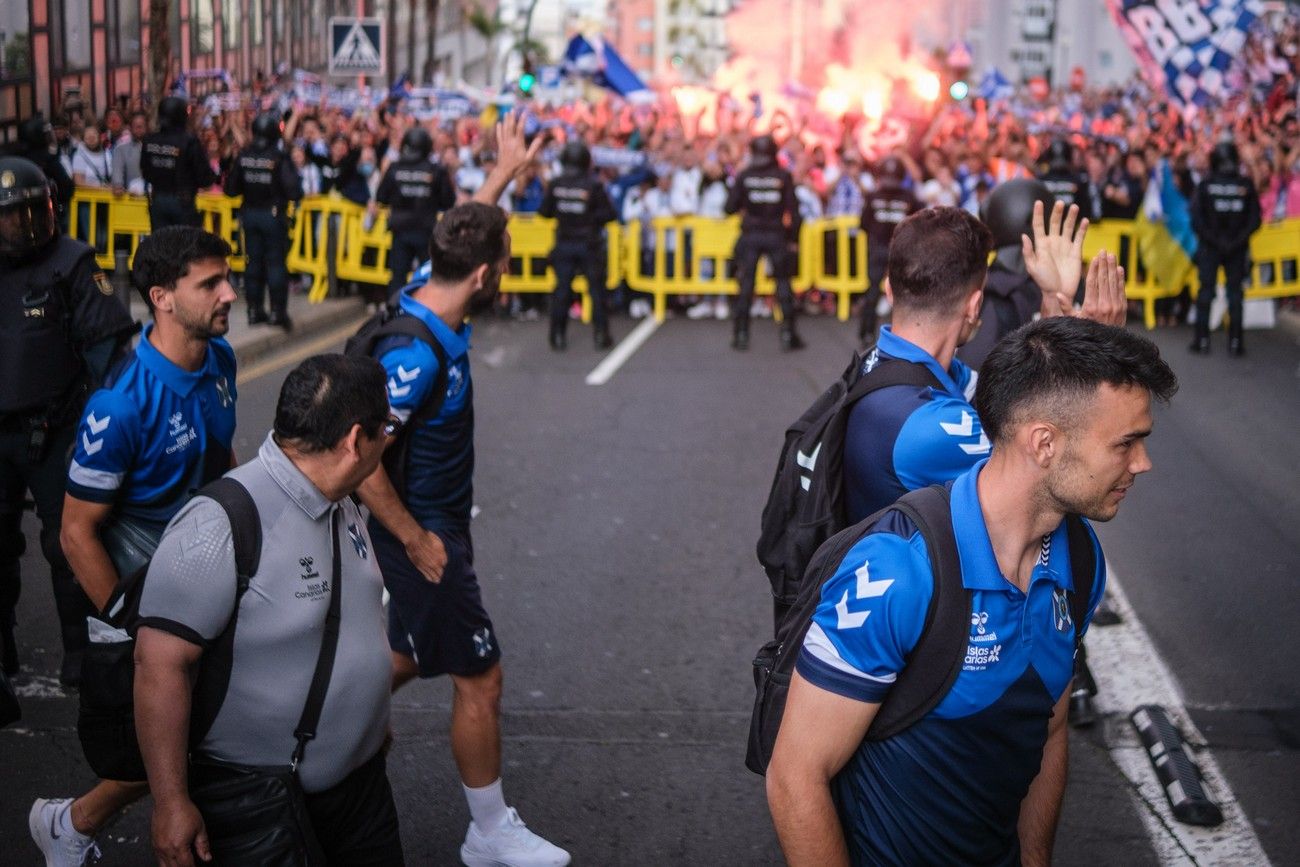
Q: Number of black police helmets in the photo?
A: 11